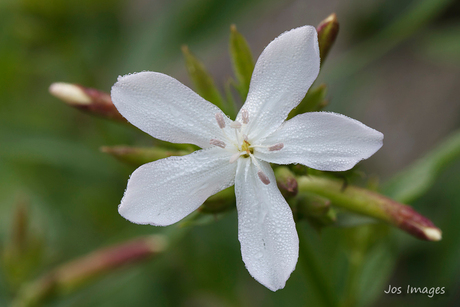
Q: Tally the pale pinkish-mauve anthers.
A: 5